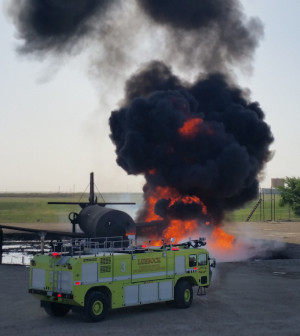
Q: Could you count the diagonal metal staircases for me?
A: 1